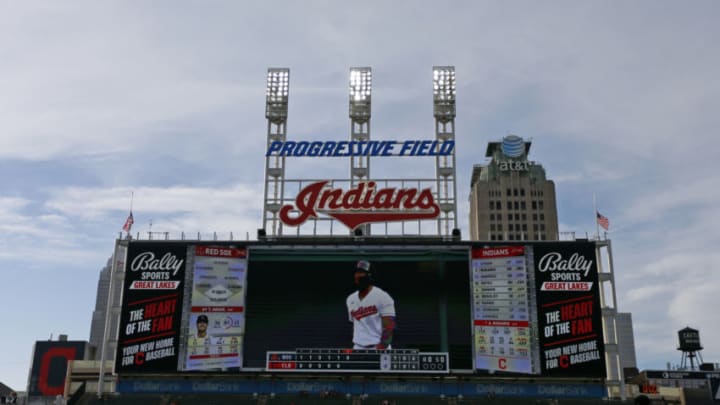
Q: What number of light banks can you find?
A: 3